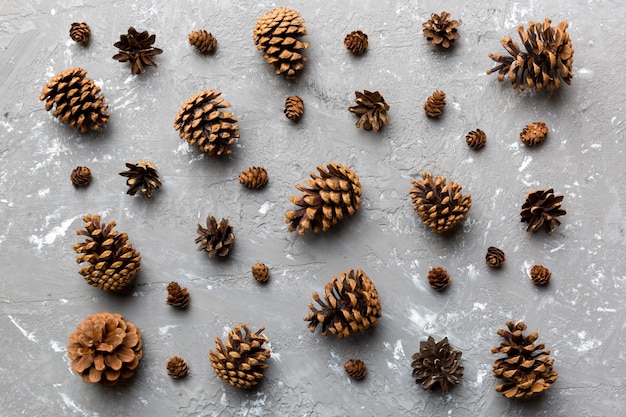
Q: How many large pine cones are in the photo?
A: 11